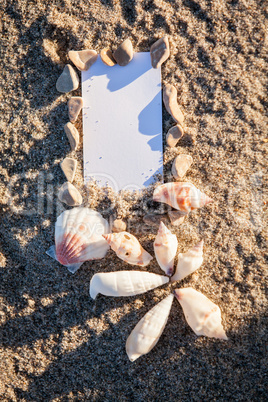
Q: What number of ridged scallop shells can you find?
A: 1